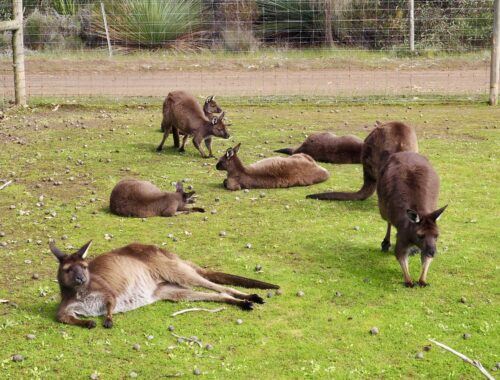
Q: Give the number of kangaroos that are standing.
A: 4